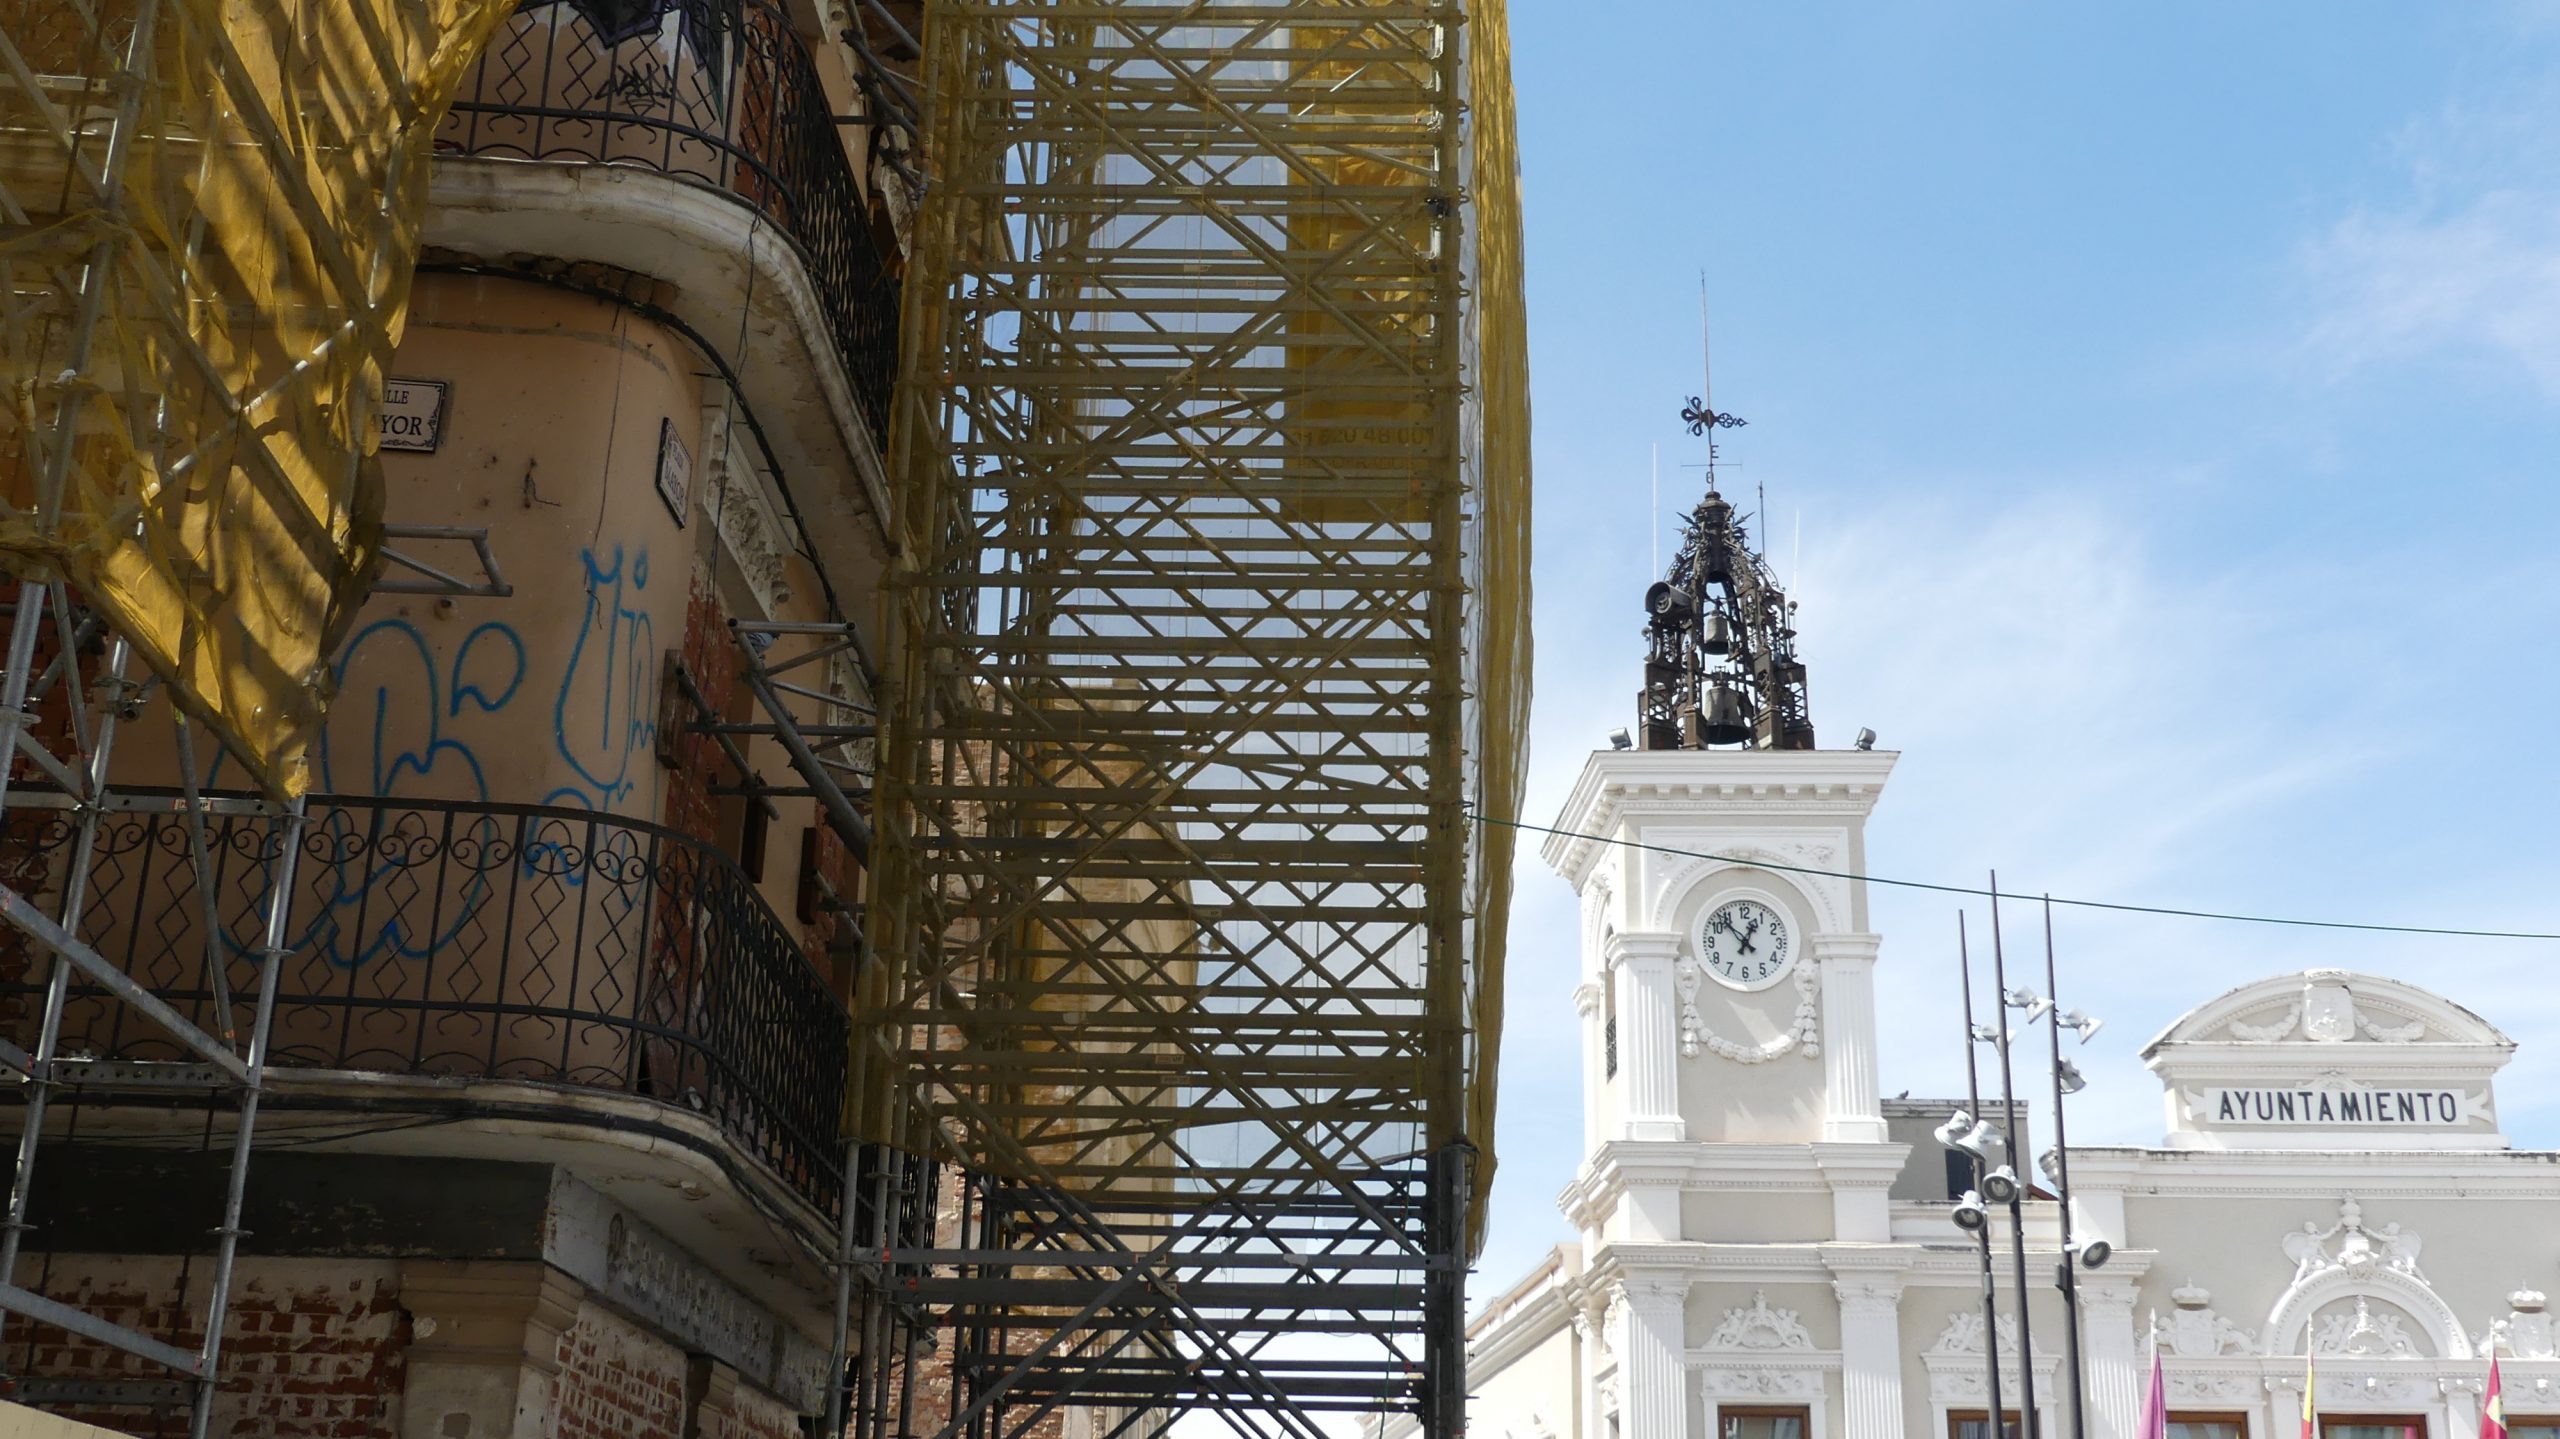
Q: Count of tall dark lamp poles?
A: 3